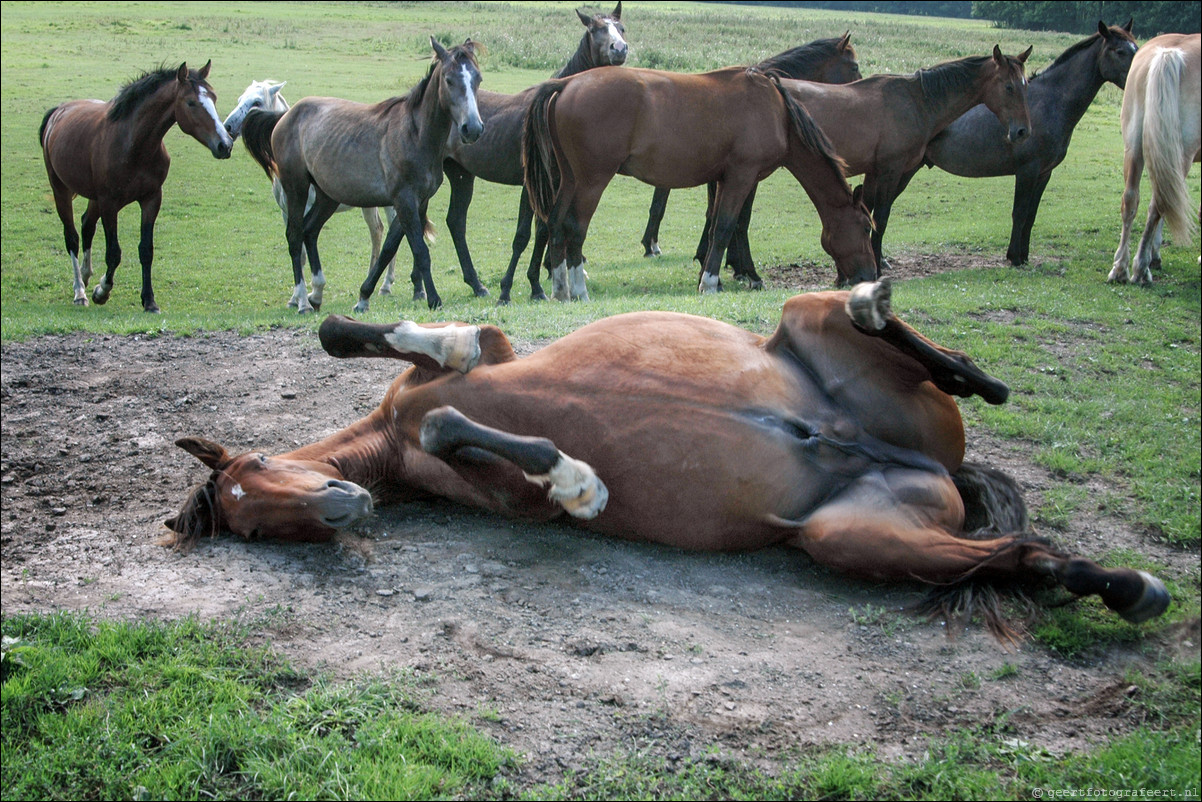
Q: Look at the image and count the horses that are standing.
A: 9